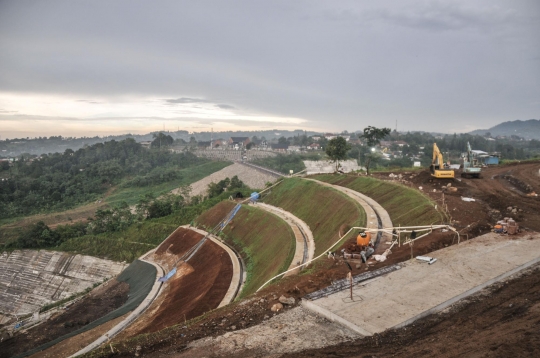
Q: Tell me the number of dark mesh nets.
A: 1